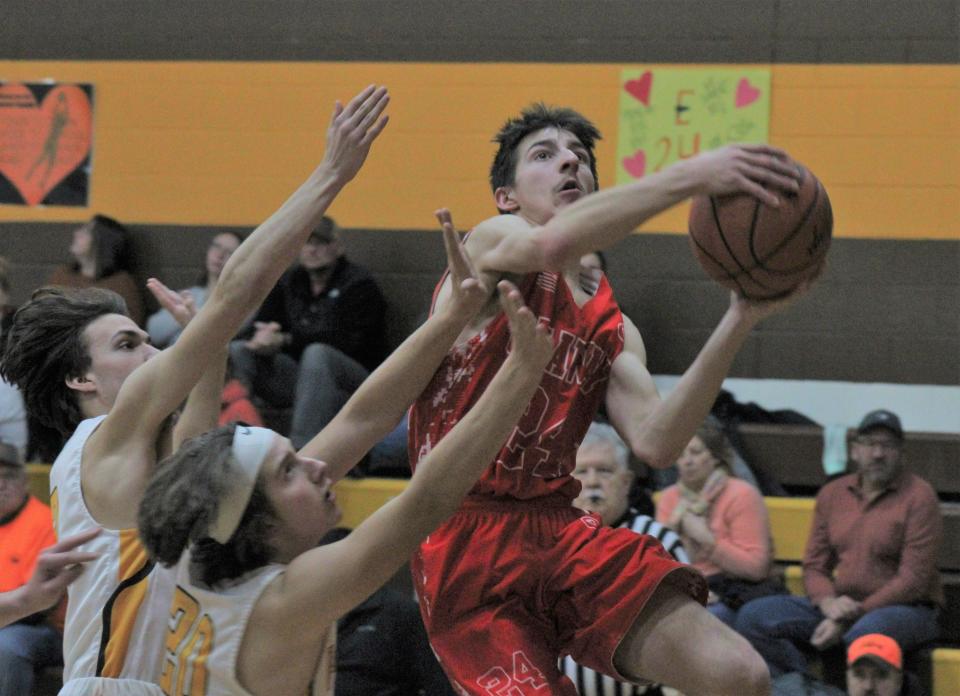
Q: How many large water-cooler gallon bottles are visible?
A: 0